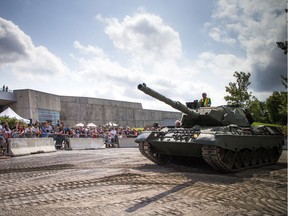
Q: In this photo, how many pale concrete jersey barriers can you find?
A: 3